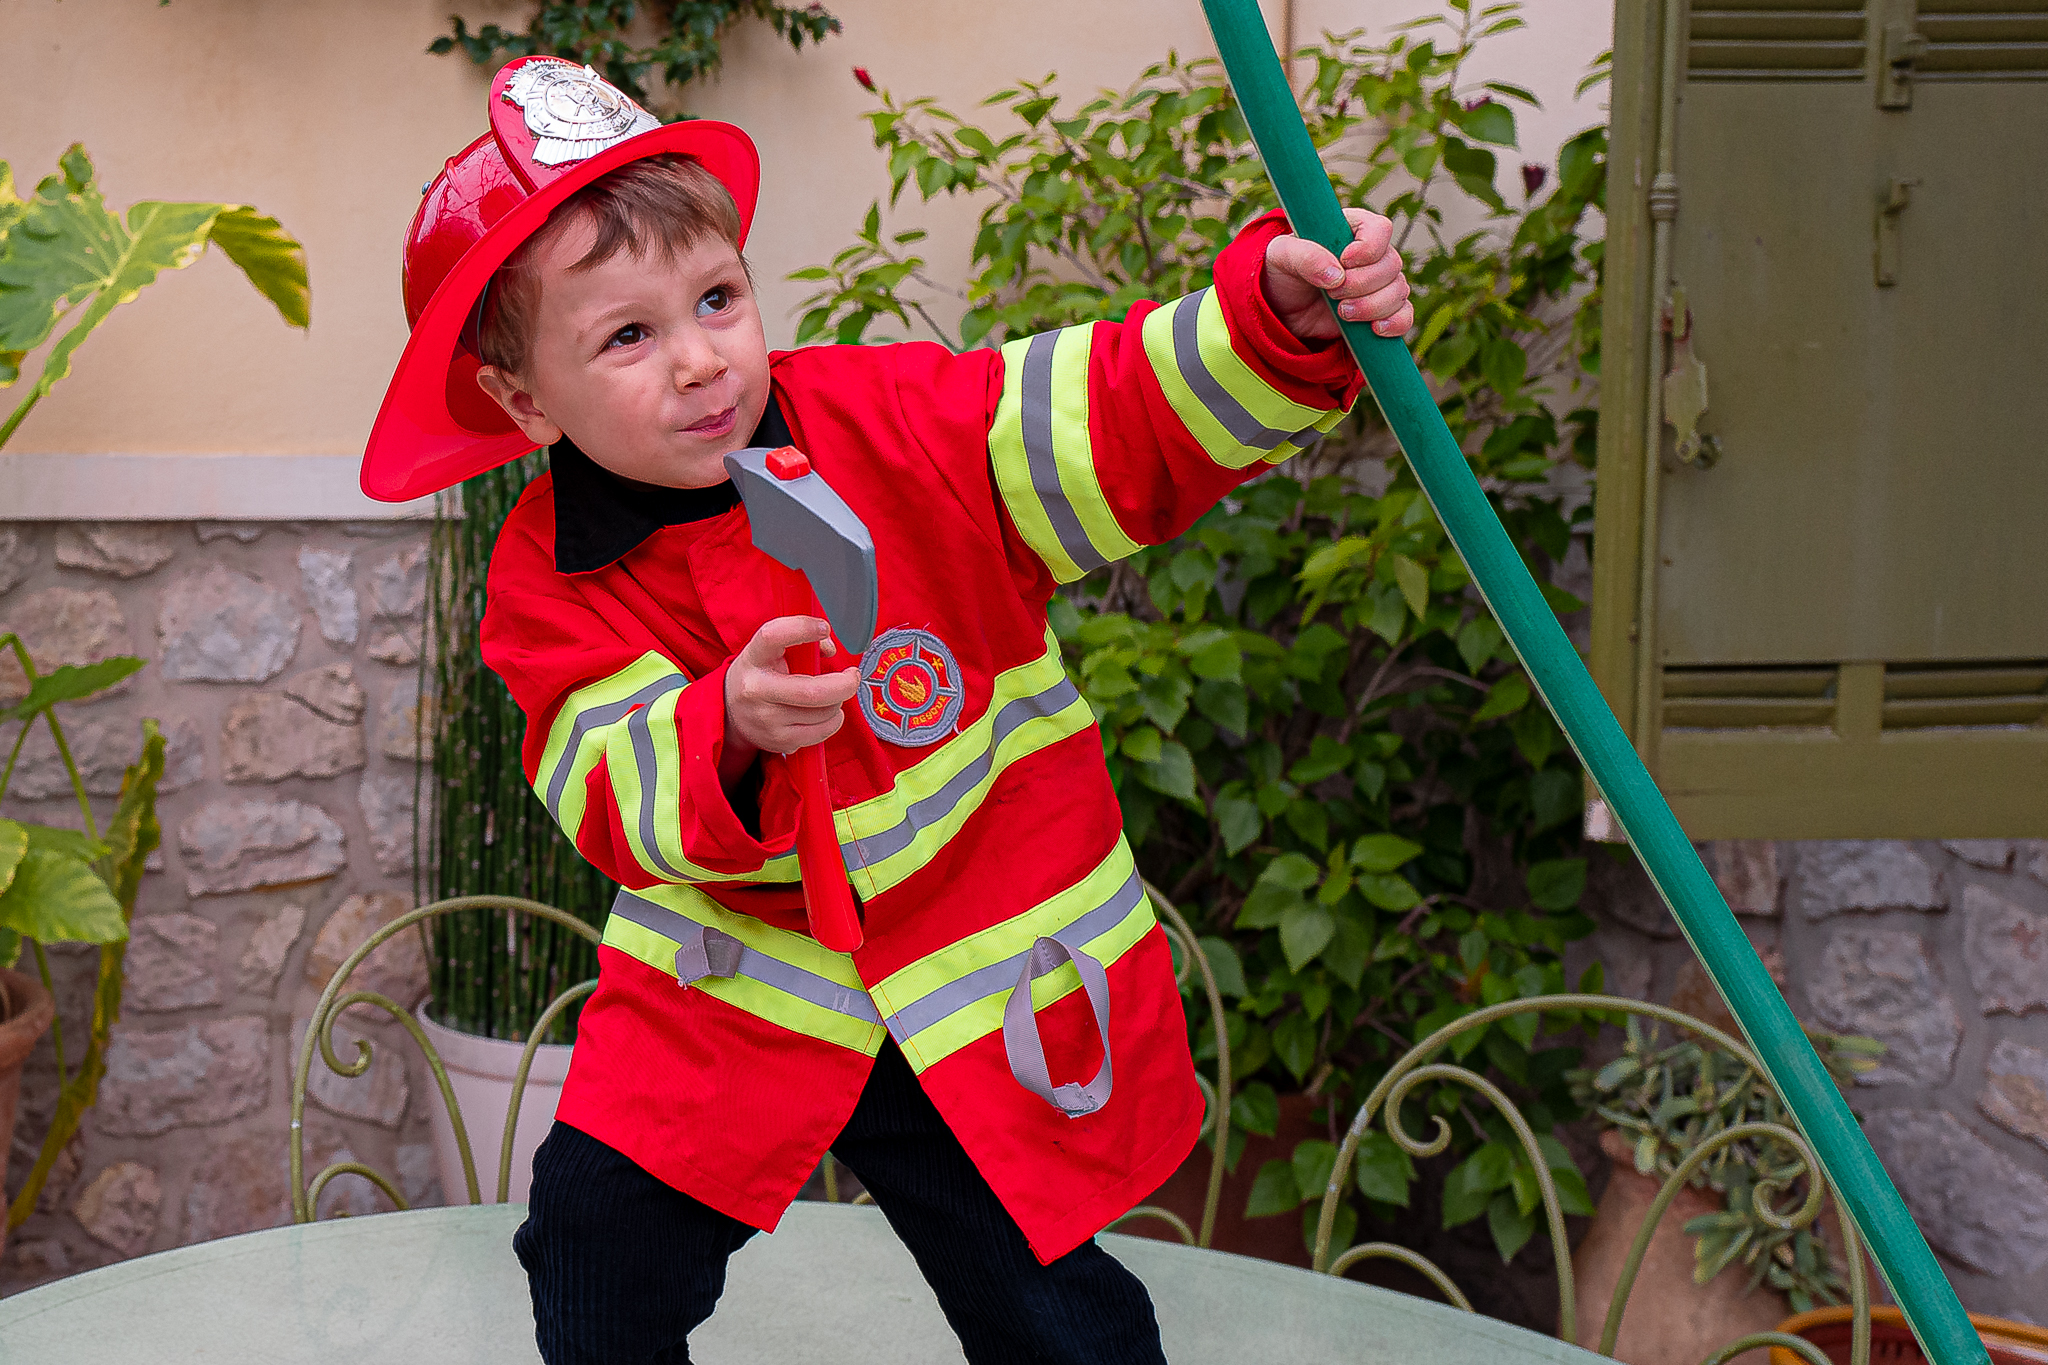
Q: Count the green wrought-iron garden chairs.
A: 3